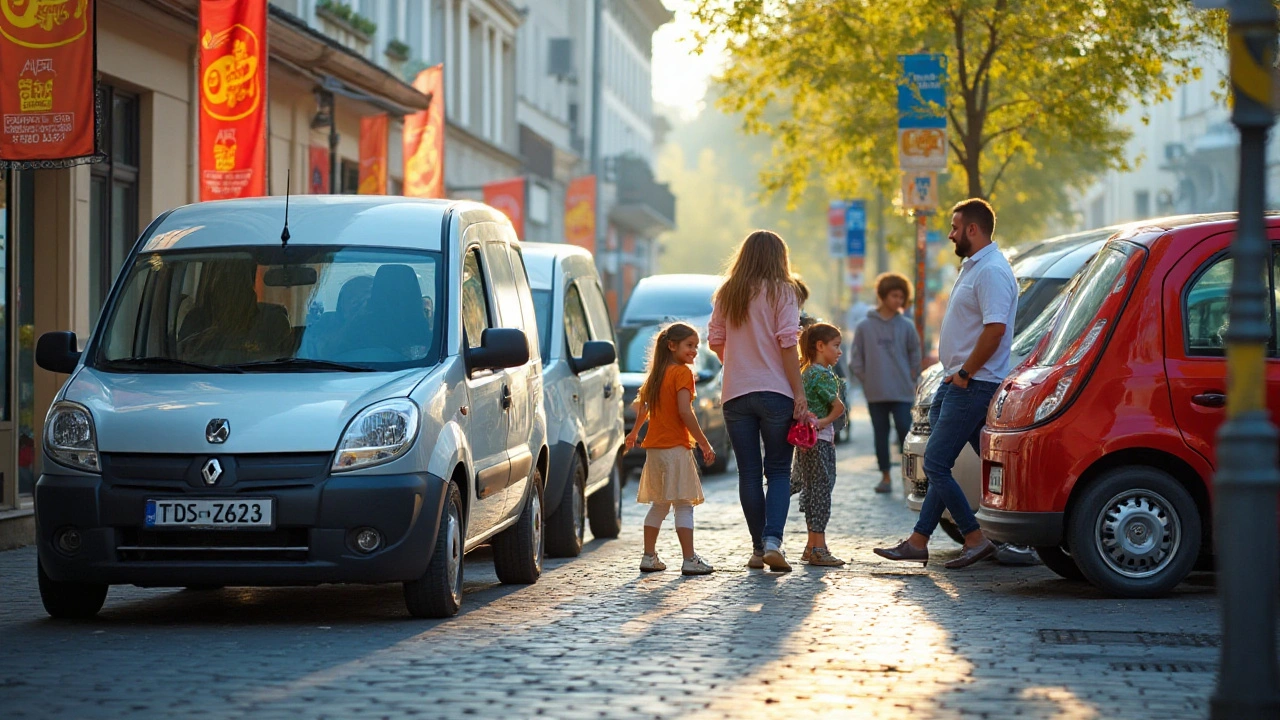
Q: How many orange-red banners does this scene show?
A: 7